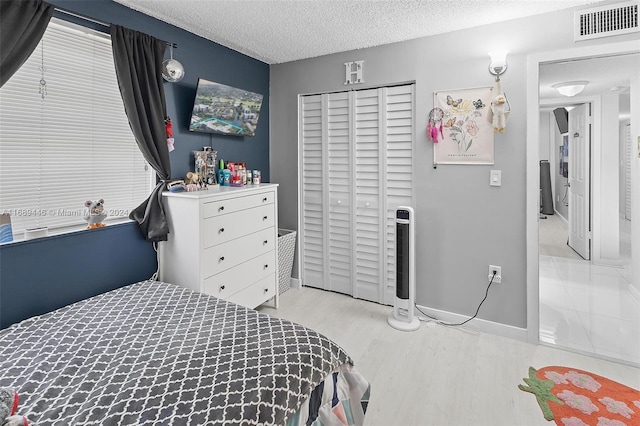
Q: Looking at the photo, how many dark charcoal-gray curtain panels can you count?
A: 2